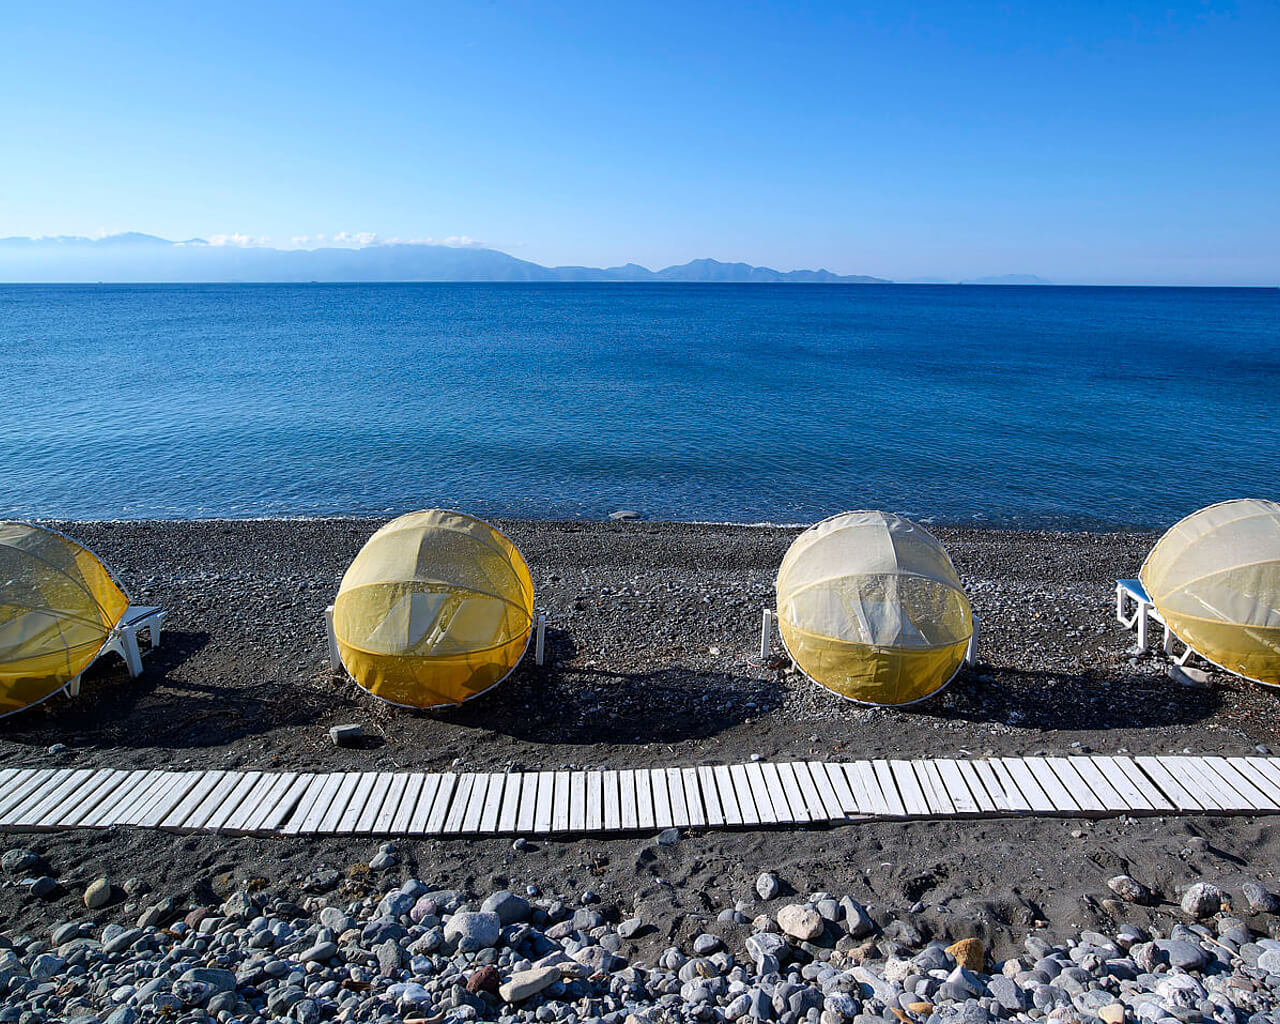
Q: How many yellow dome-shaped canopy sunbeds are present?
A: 4